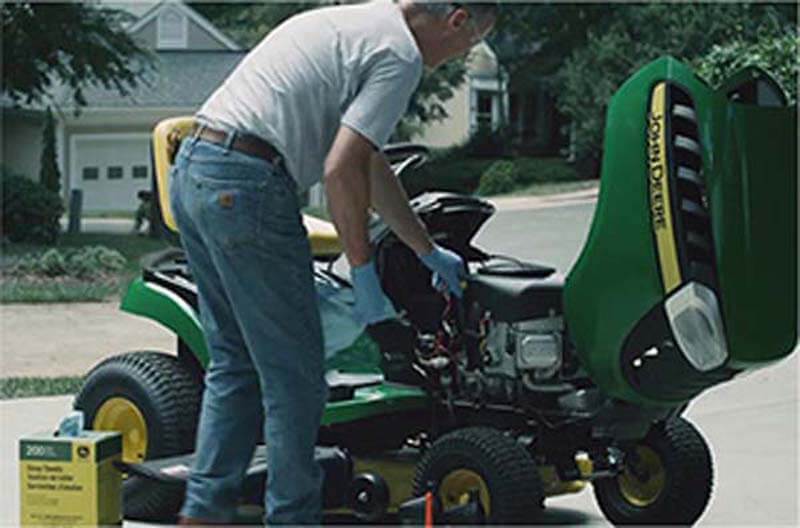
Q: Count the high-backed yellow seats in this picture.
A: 1